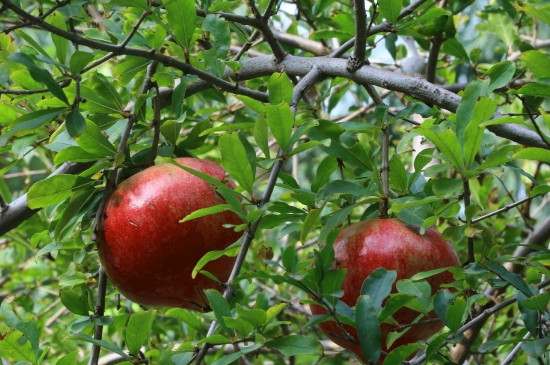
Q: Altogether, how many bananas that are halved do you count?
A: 0